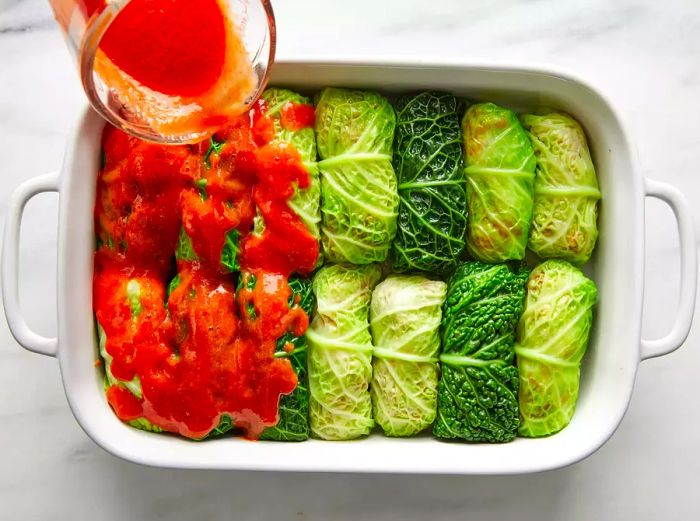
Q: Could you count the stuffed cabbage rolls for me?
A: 14